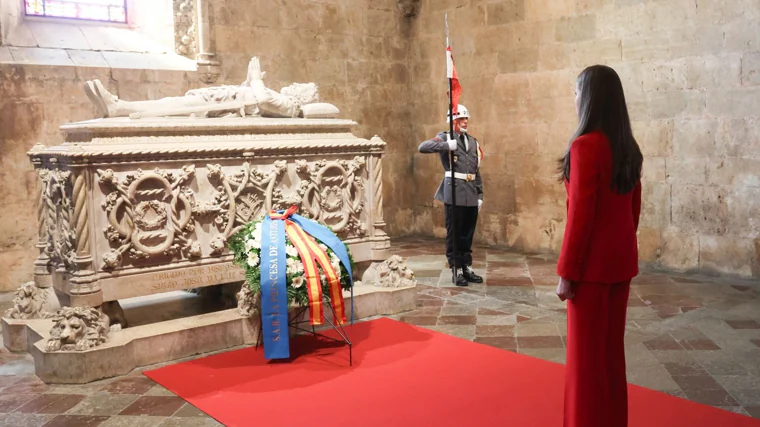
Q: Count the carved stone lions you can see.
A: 4